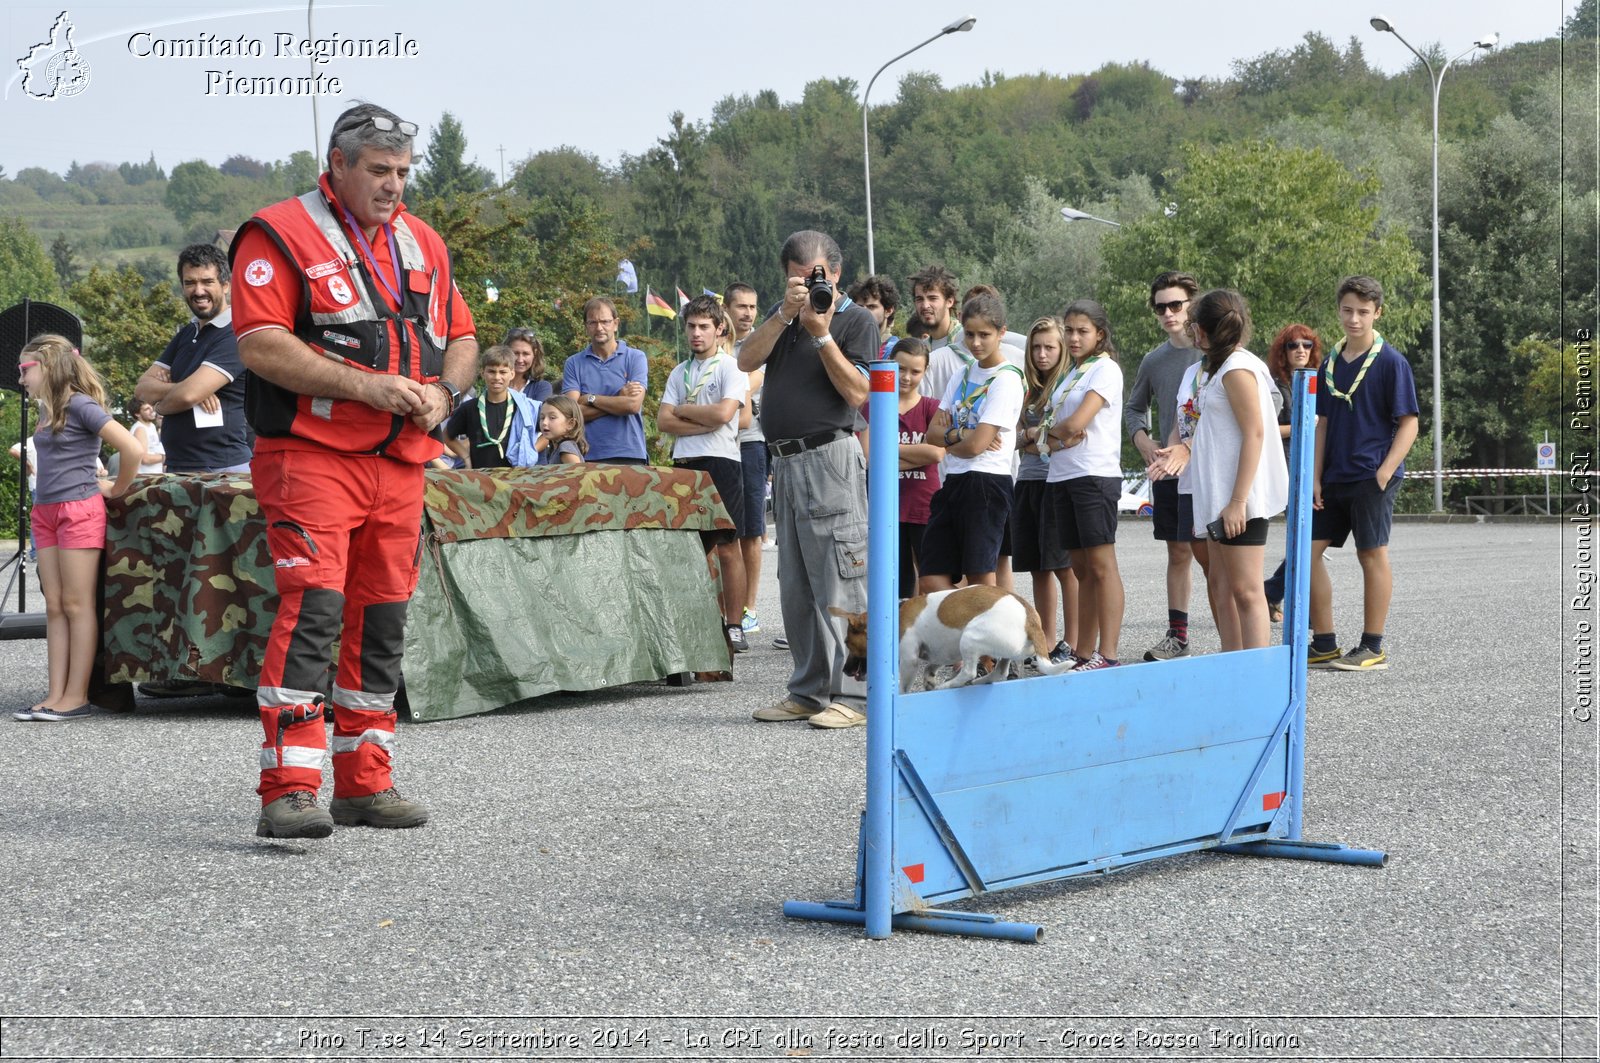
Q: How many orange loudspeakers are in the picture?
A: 0